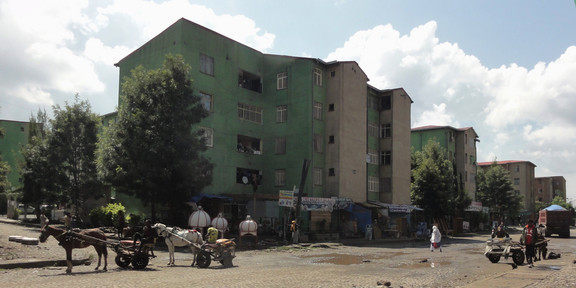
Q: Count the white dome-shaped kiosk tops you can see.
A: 3